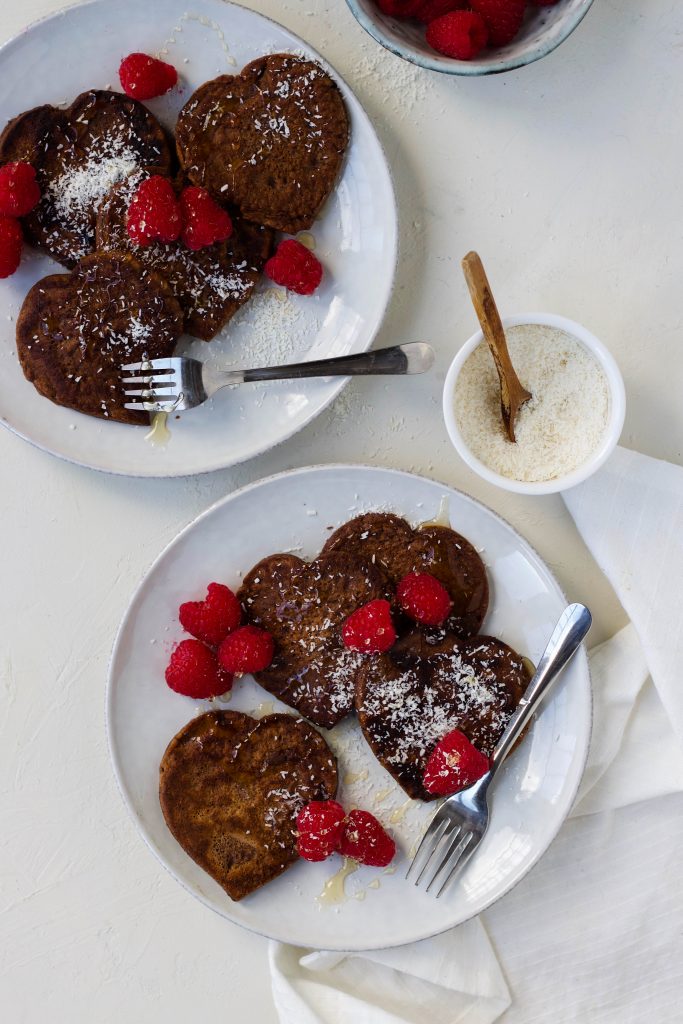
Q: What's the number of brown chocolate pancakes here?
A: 8